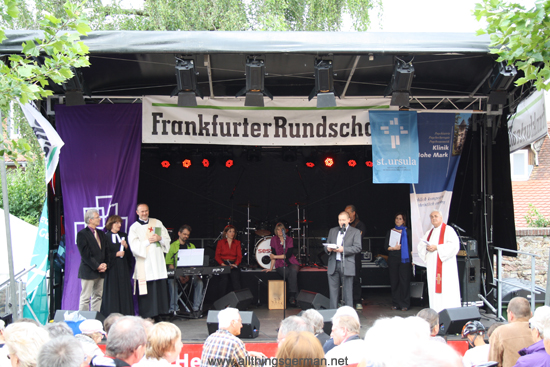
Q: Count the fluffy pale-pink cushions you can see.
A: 0